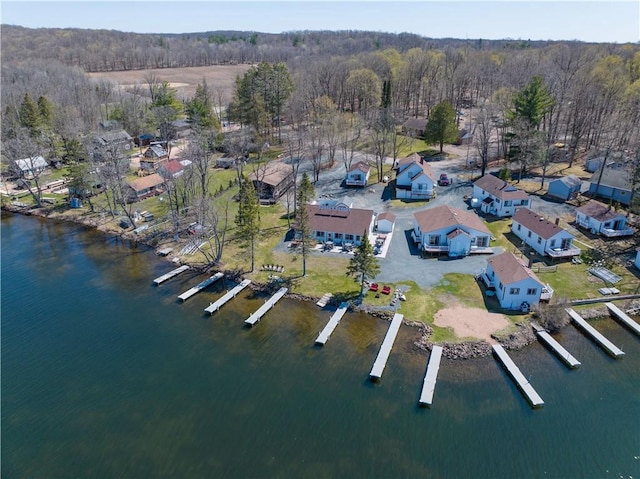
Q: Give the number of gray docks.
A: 11